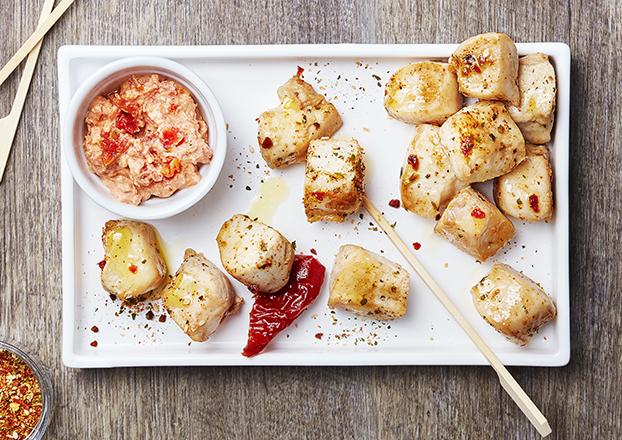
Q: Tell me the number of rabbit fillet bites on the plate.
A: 14